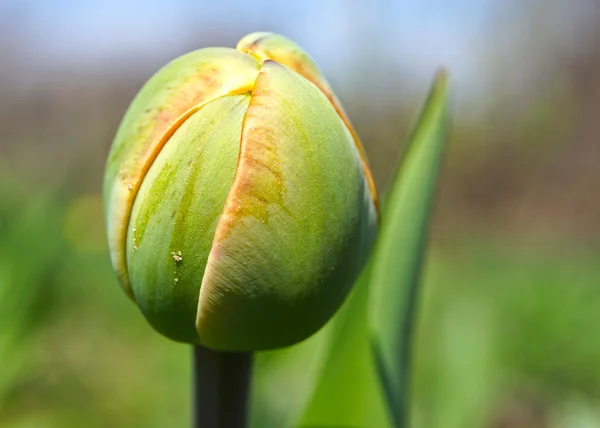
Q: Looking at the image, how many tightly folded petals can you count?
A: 4